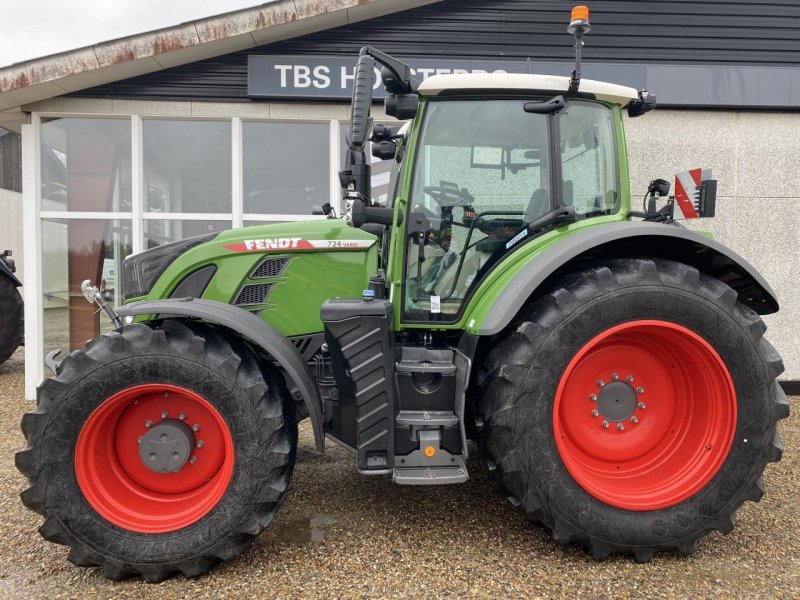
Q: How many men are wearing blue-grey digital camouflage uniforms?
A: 0